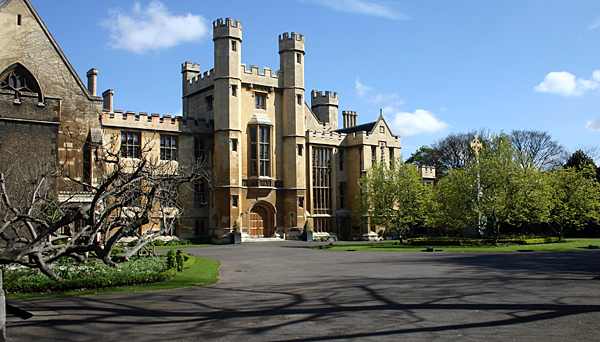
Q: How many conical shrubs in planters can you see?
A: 2